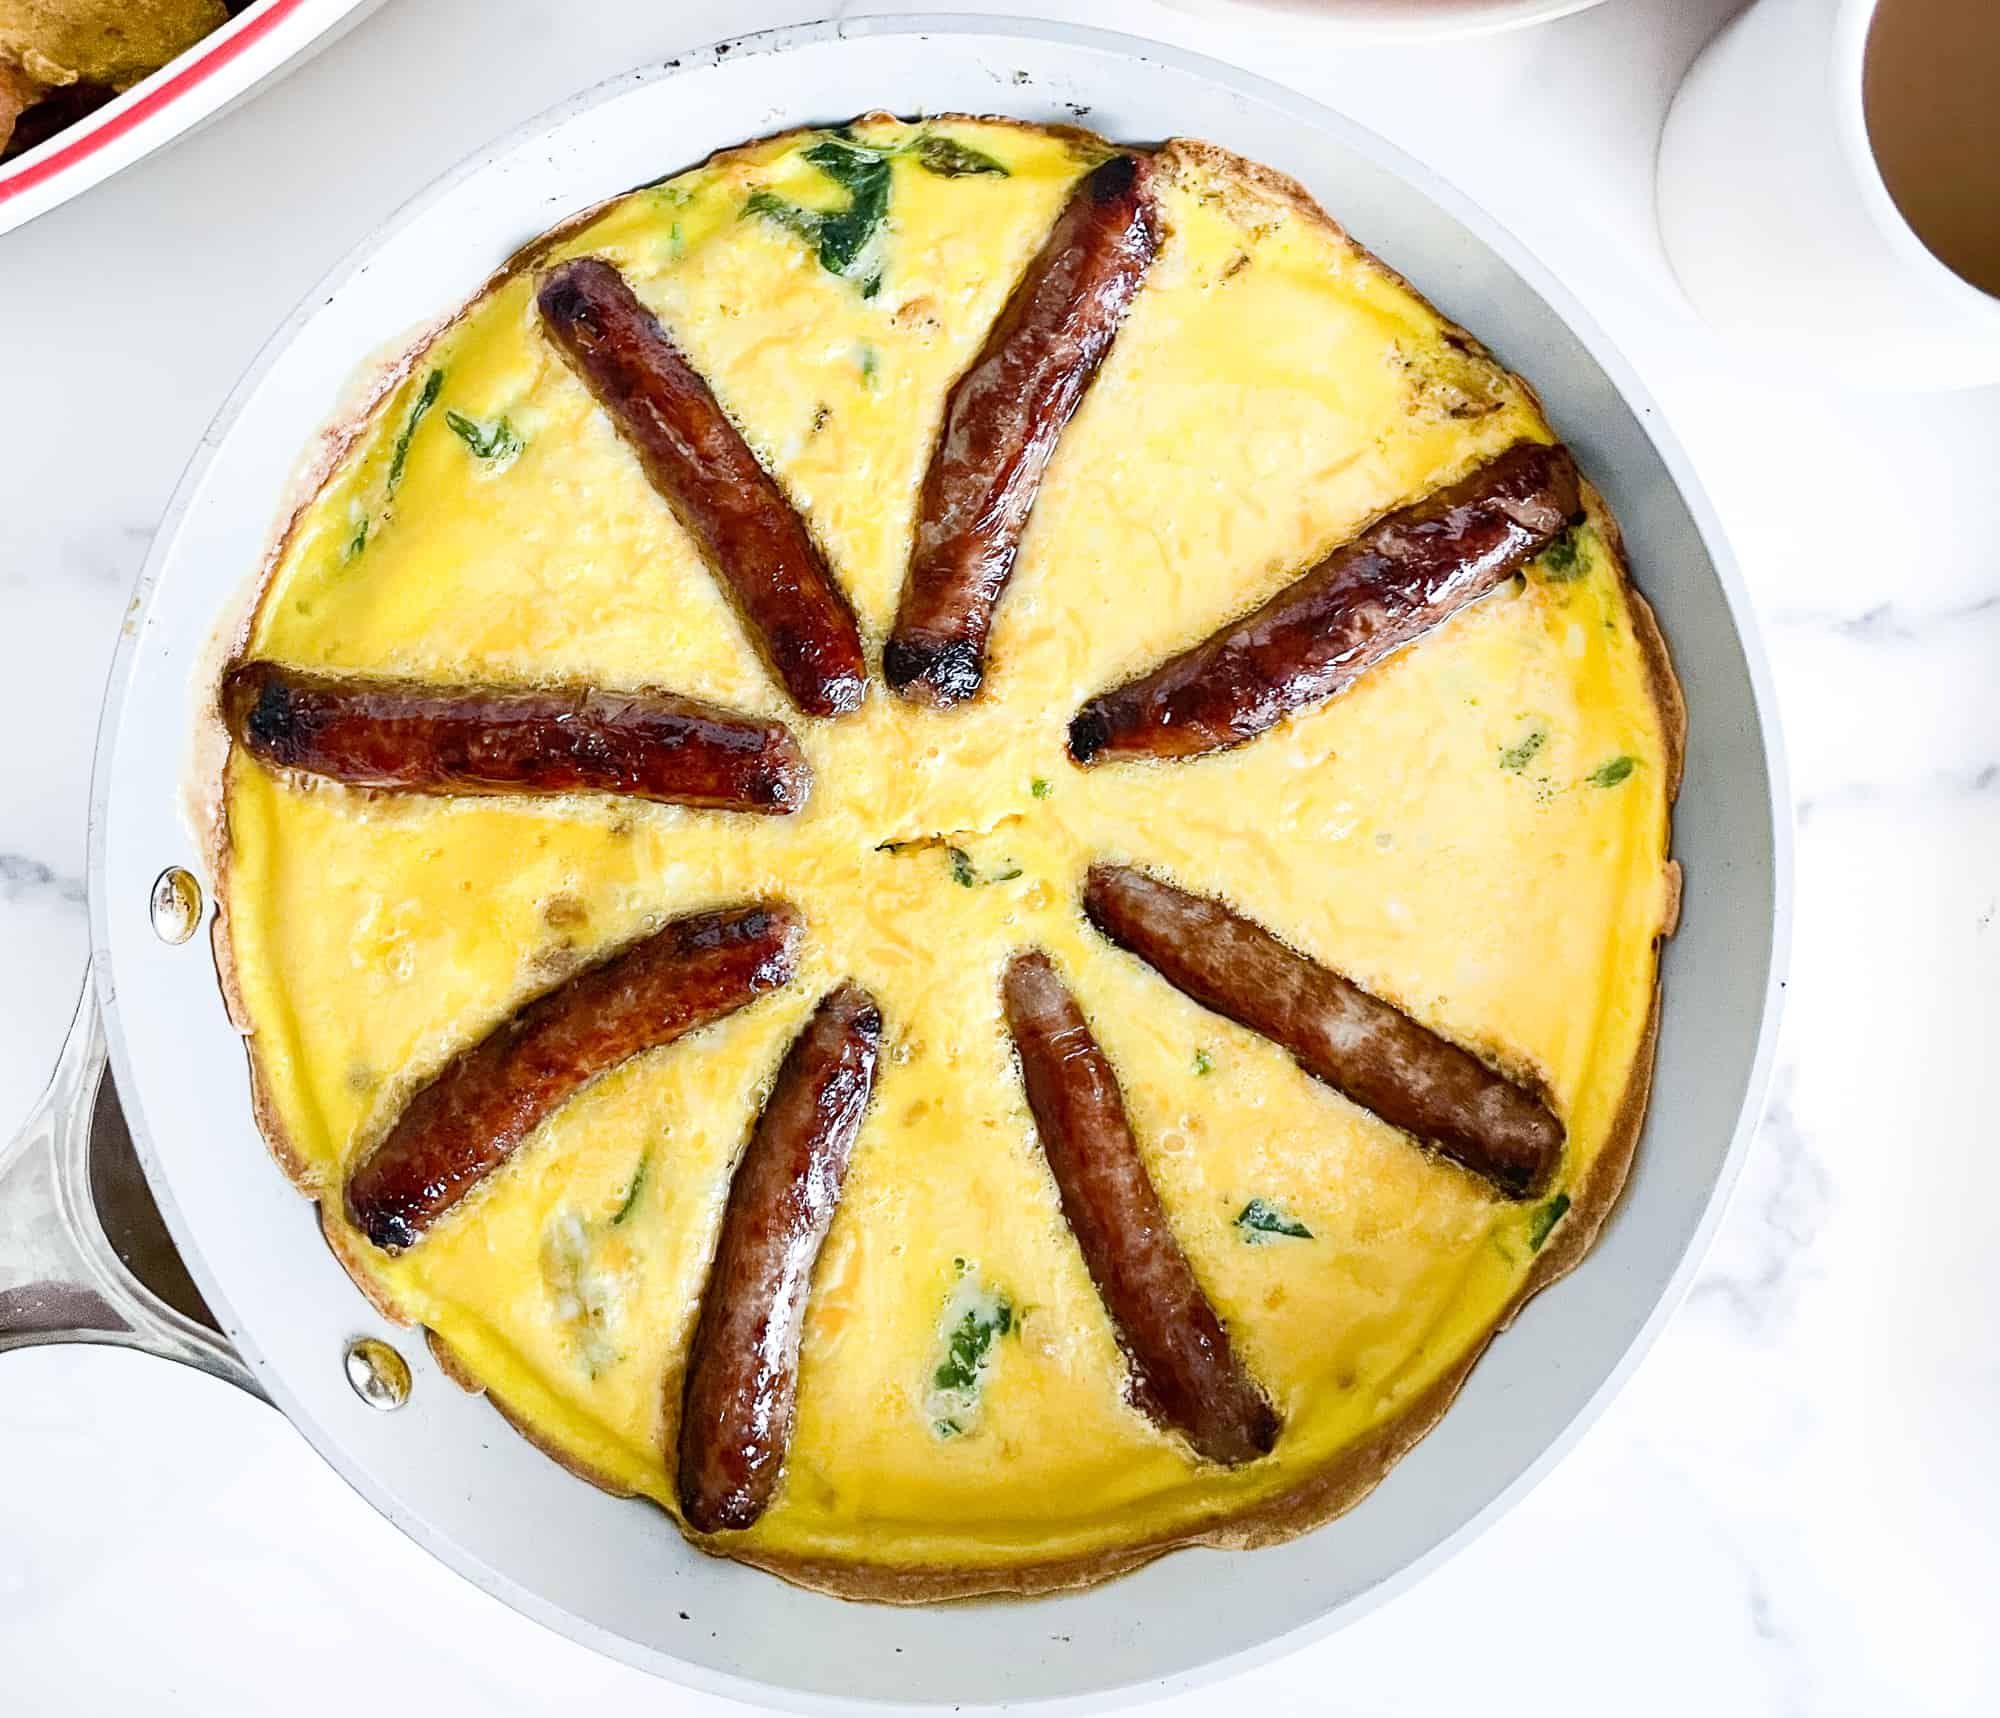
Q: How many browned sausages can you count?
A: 8